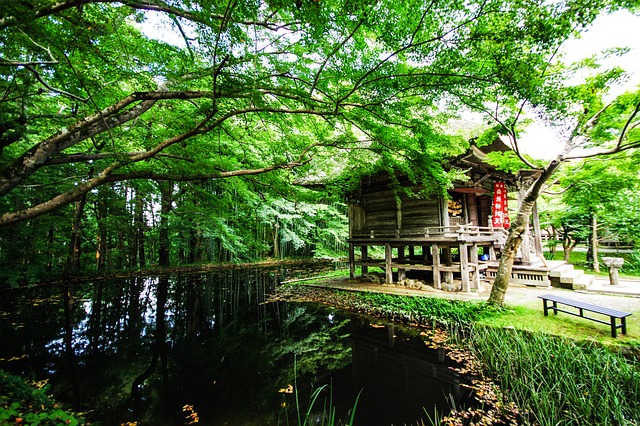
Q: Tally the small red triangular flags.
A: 0